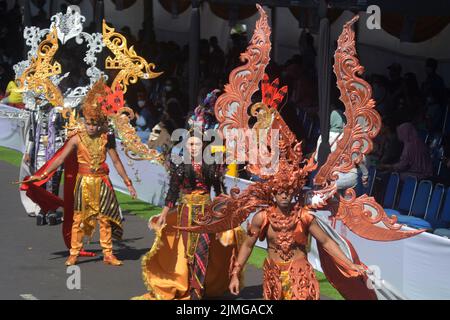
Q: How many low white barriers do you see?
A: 1